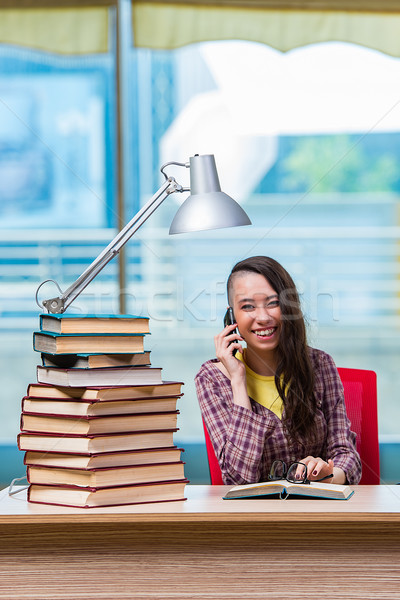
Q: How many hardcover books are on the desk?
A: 12